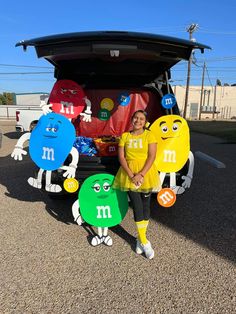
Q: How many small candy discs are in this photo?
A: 6